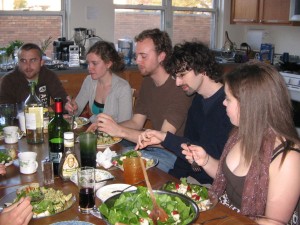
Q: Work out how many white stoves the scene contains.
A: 1